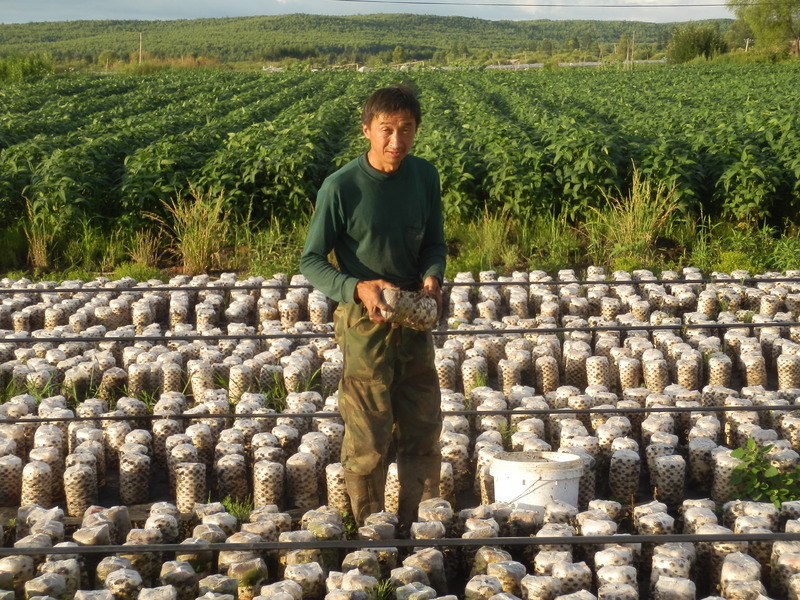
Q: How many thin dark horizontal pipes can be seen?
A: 4